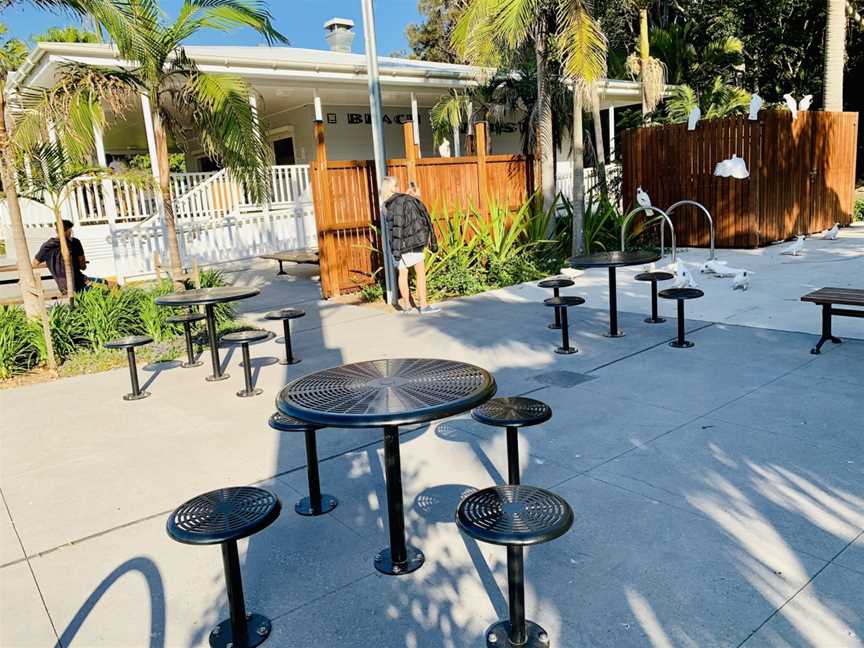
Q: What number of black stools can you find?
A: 12